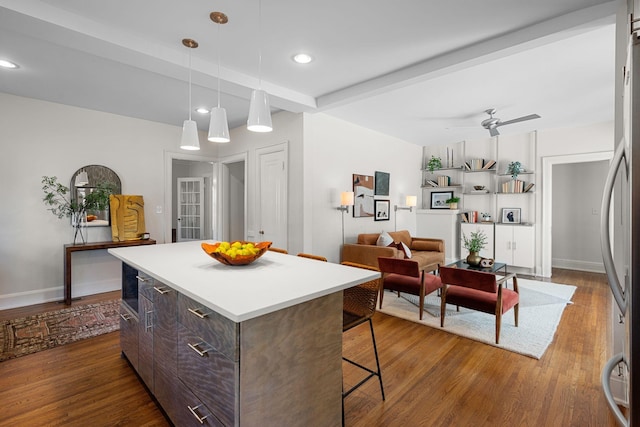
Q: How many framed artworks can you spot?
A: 5